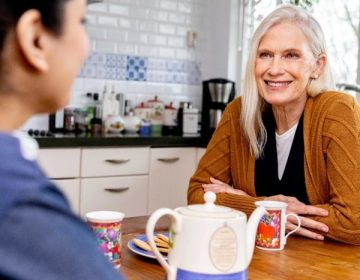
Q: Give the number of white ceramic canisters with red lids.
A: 3